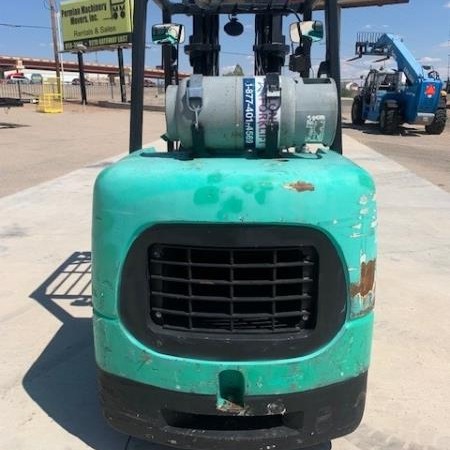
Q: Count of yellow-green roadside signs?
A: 1